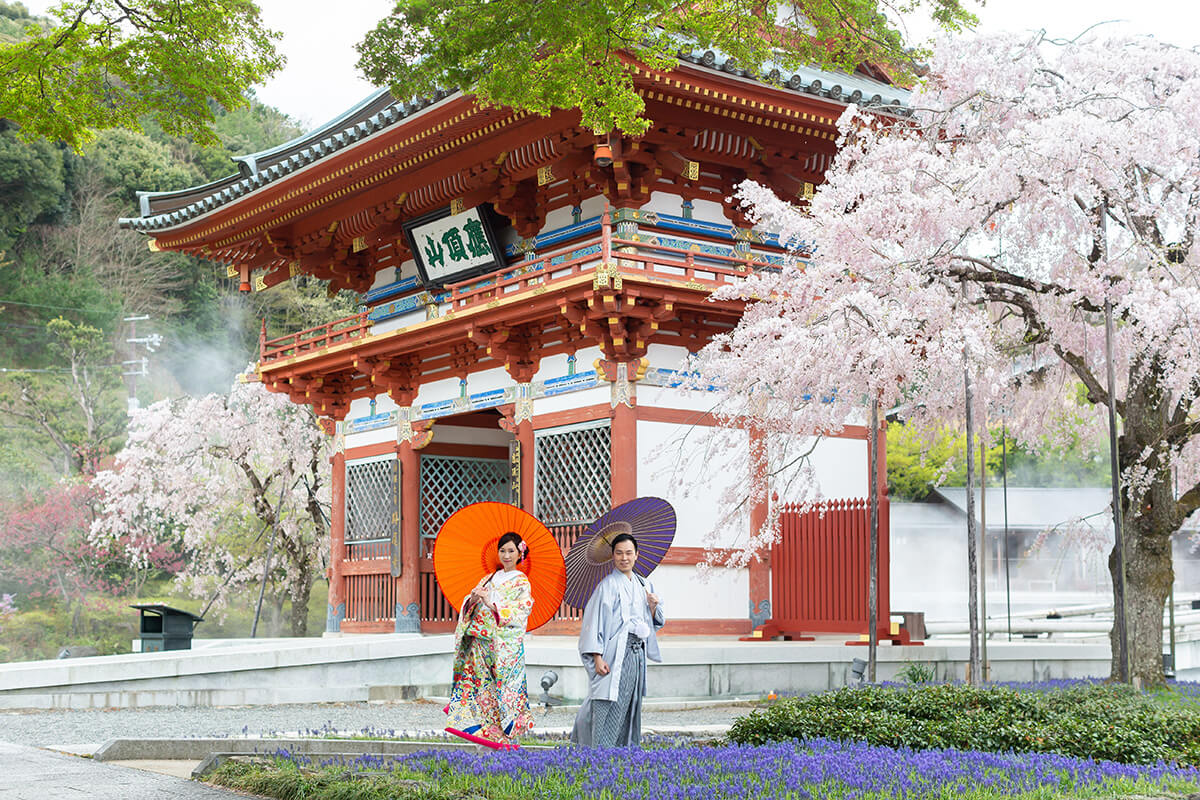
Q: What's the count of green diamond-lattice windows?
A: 3